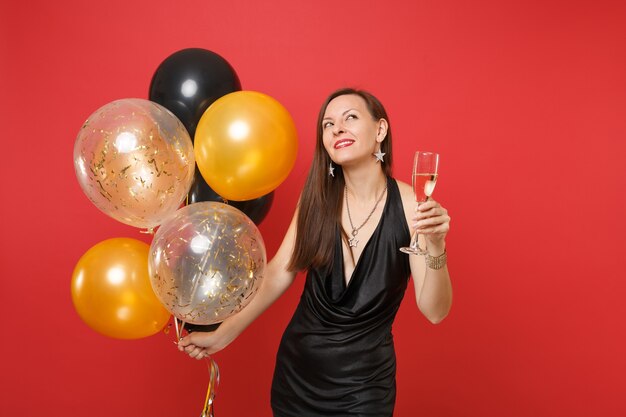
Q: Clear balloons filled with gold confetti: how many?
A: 2